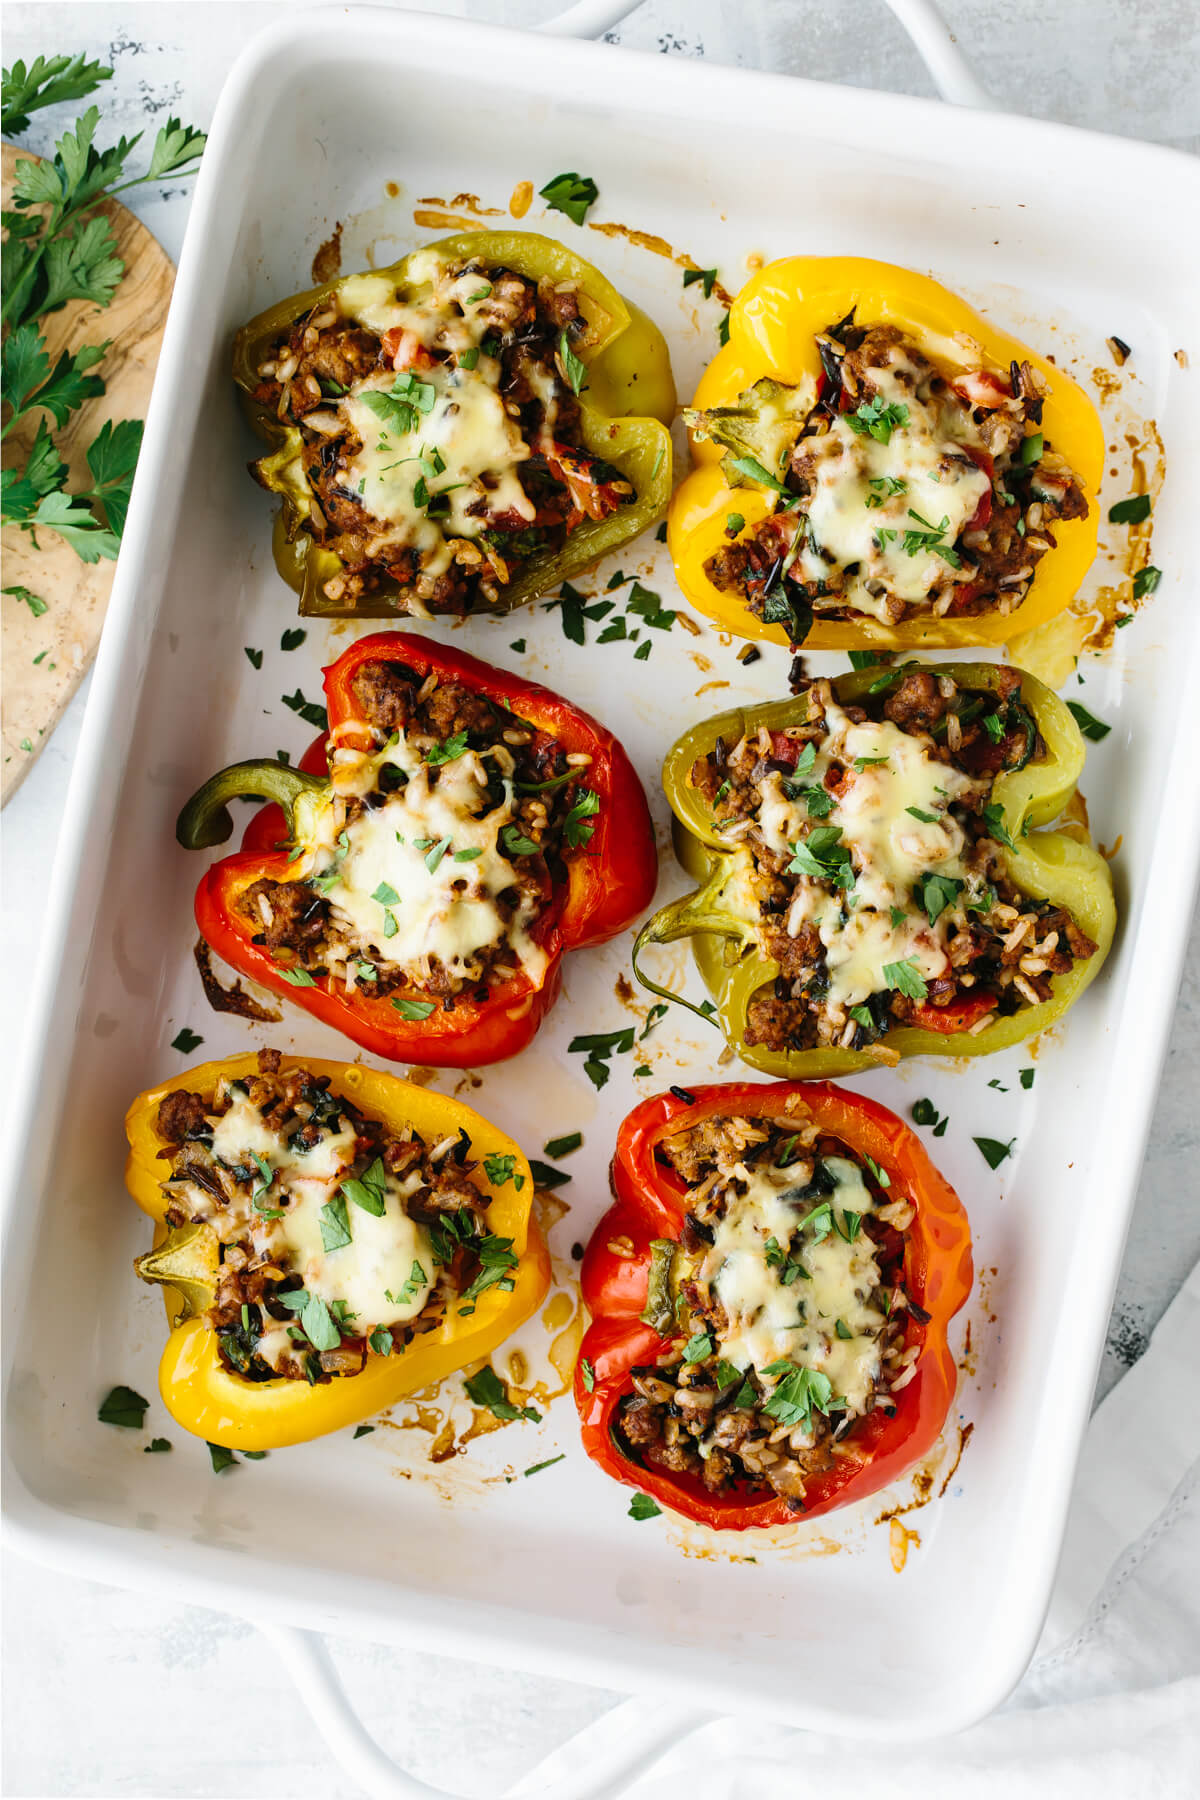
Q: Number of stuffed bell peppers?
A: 6